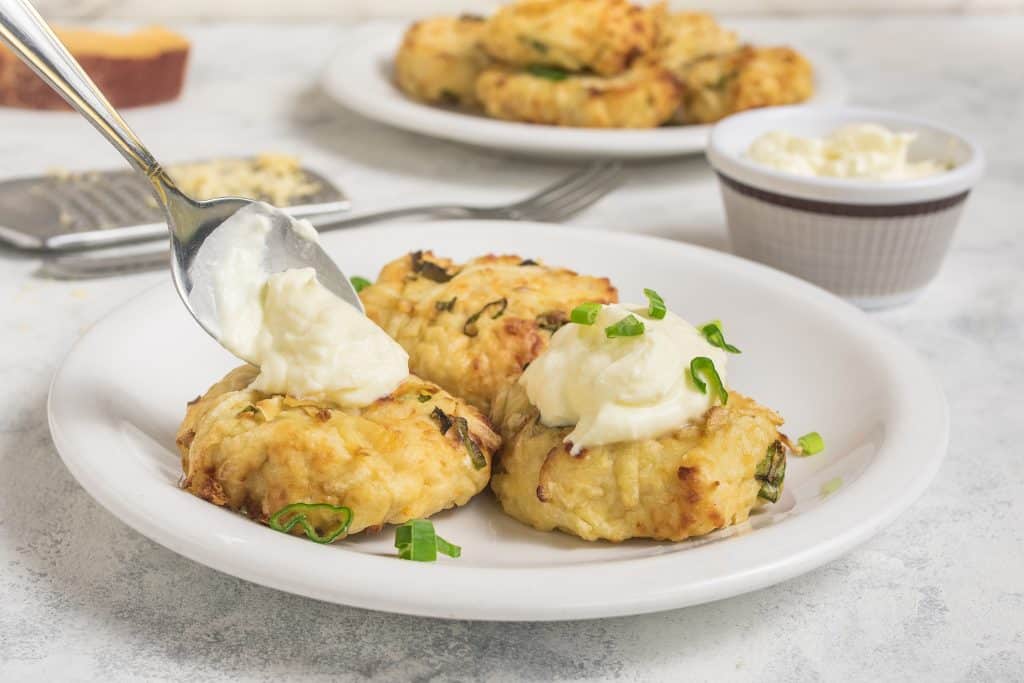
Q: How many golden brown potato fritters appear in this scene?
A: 8